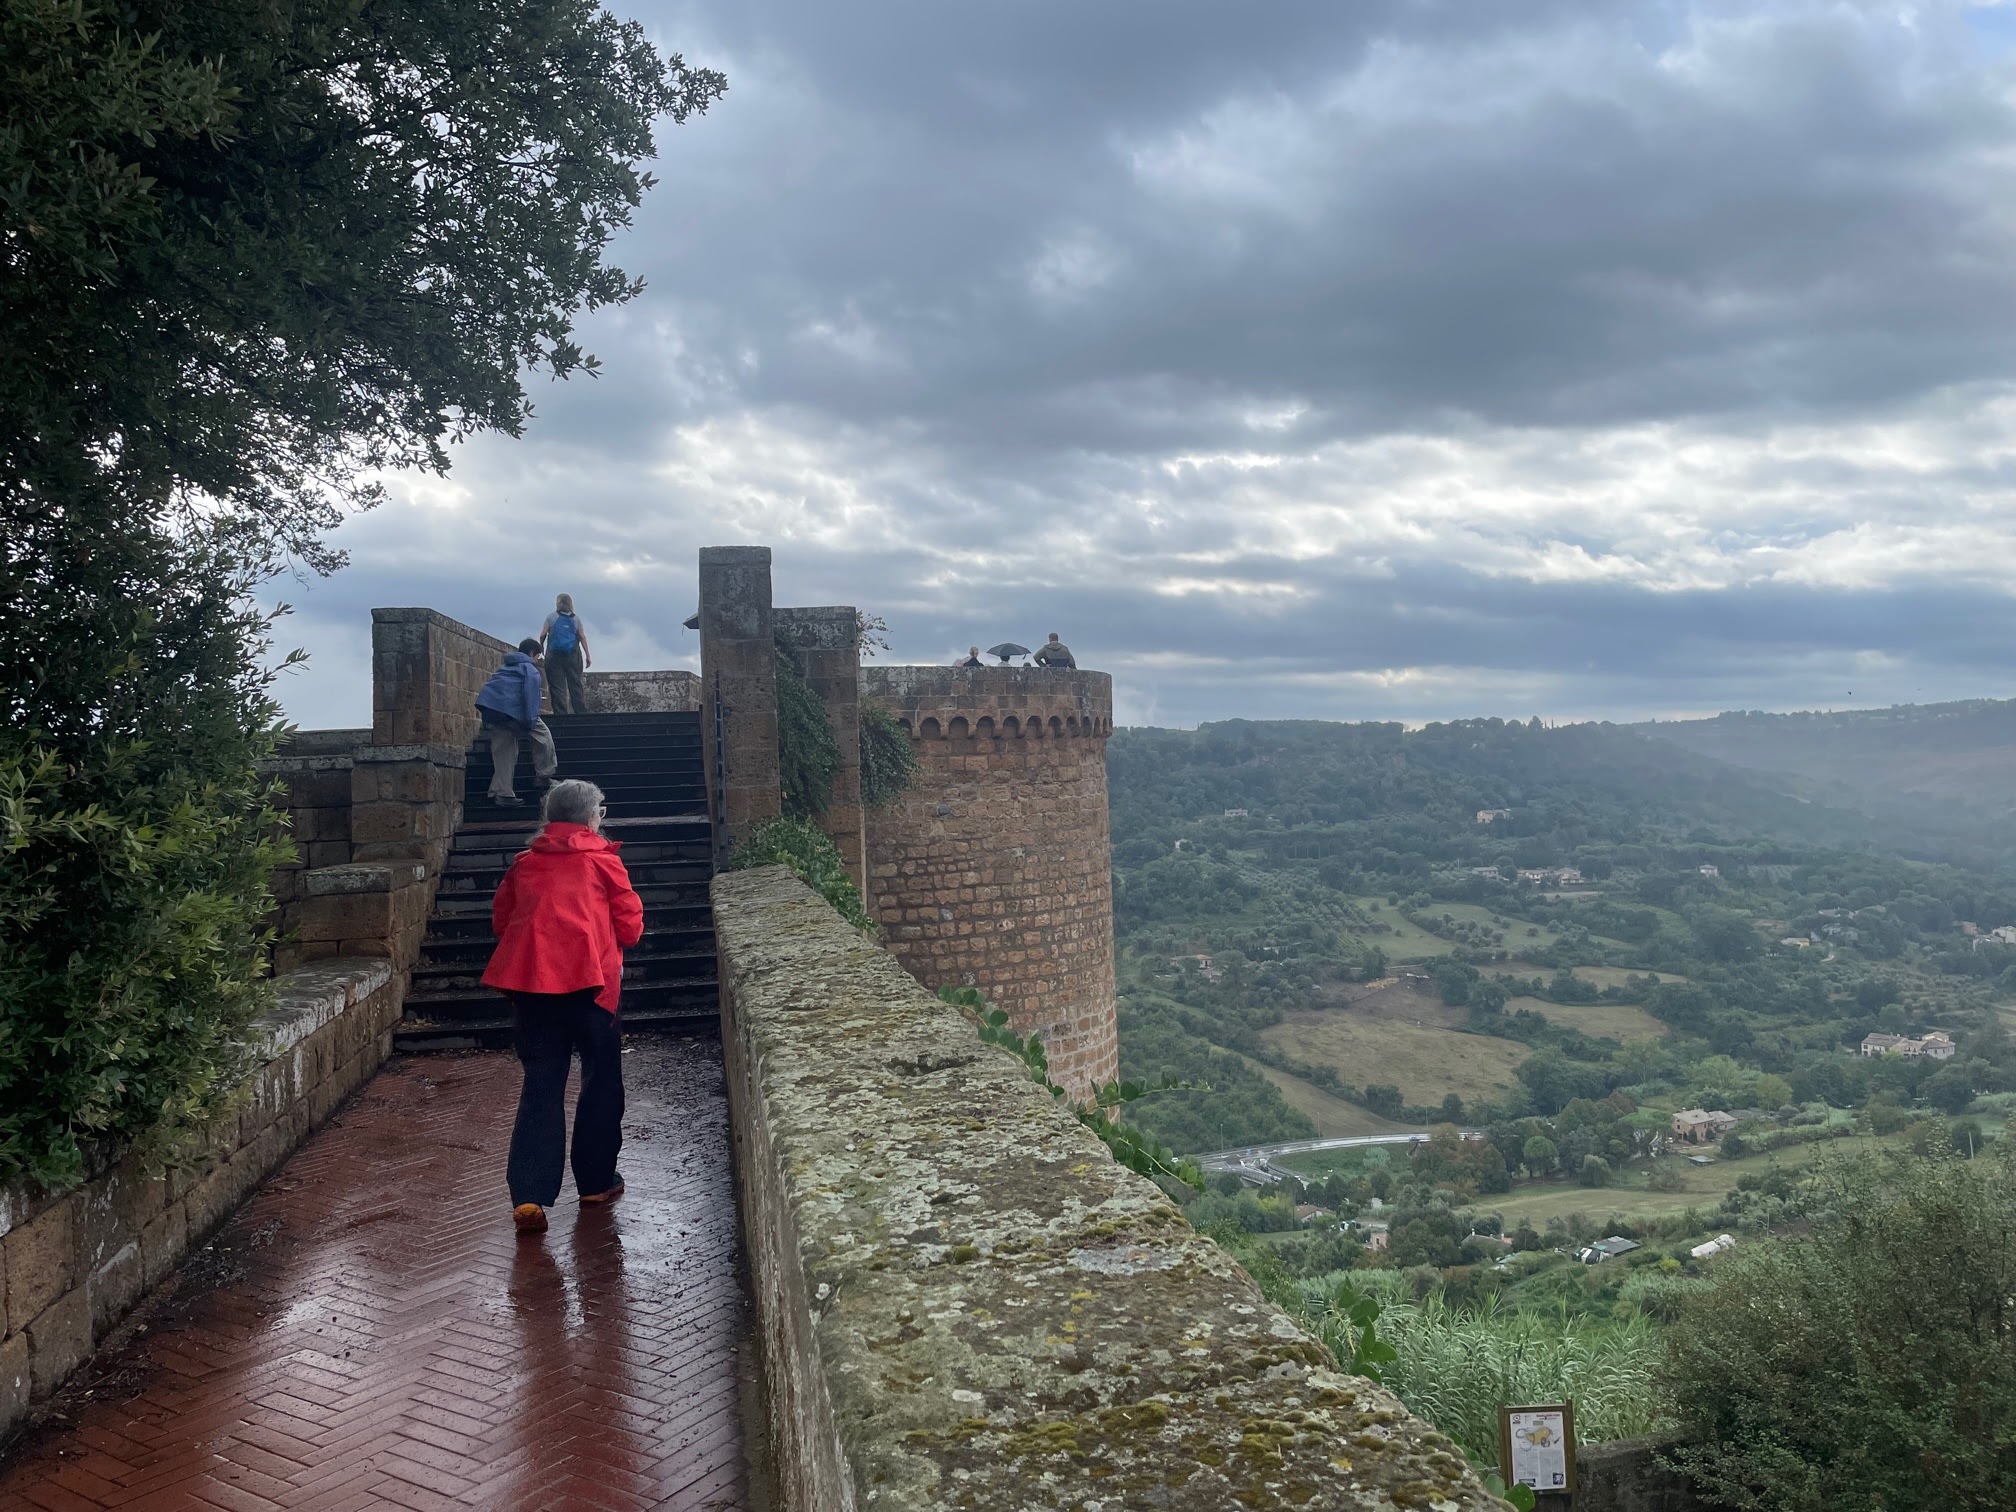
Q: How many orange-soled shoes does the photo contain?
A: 2